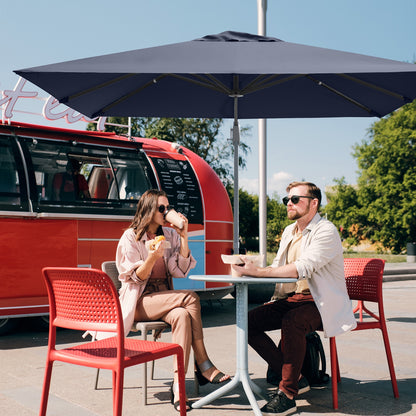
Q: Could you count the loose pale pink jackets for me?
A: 1